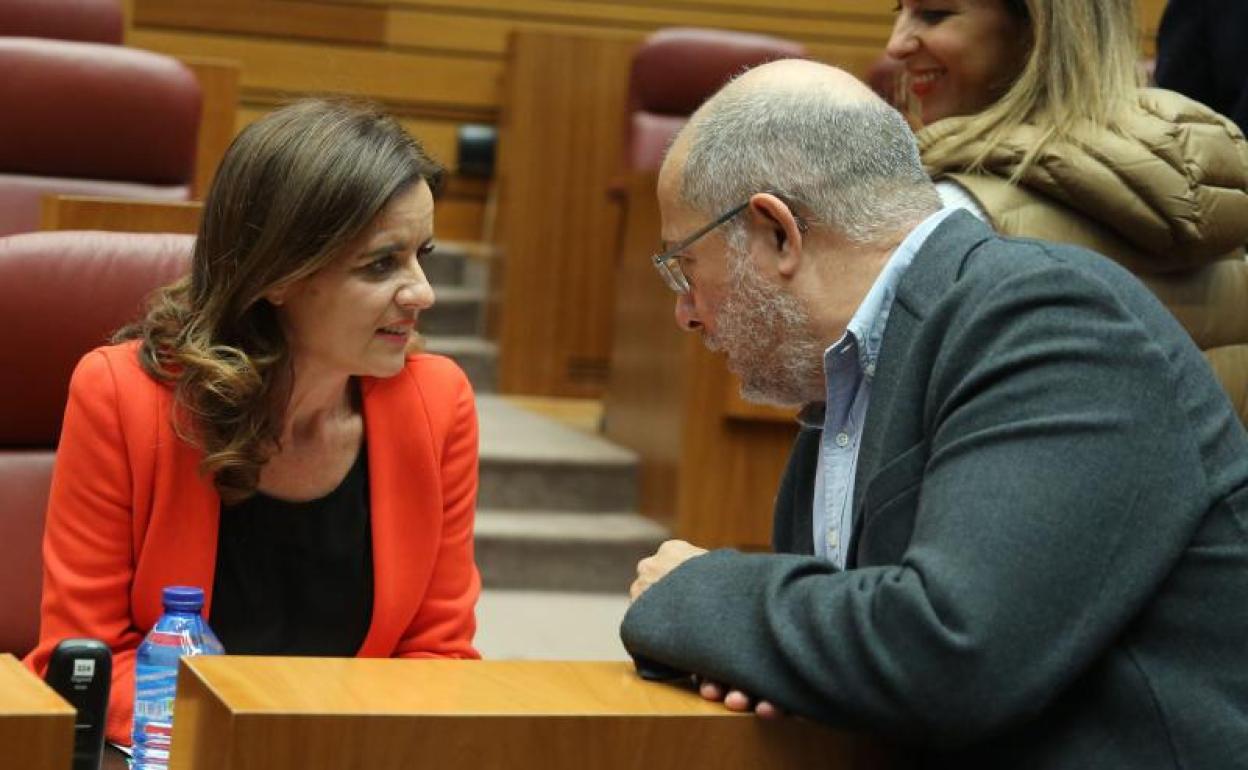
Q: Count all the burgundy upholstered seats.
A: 5